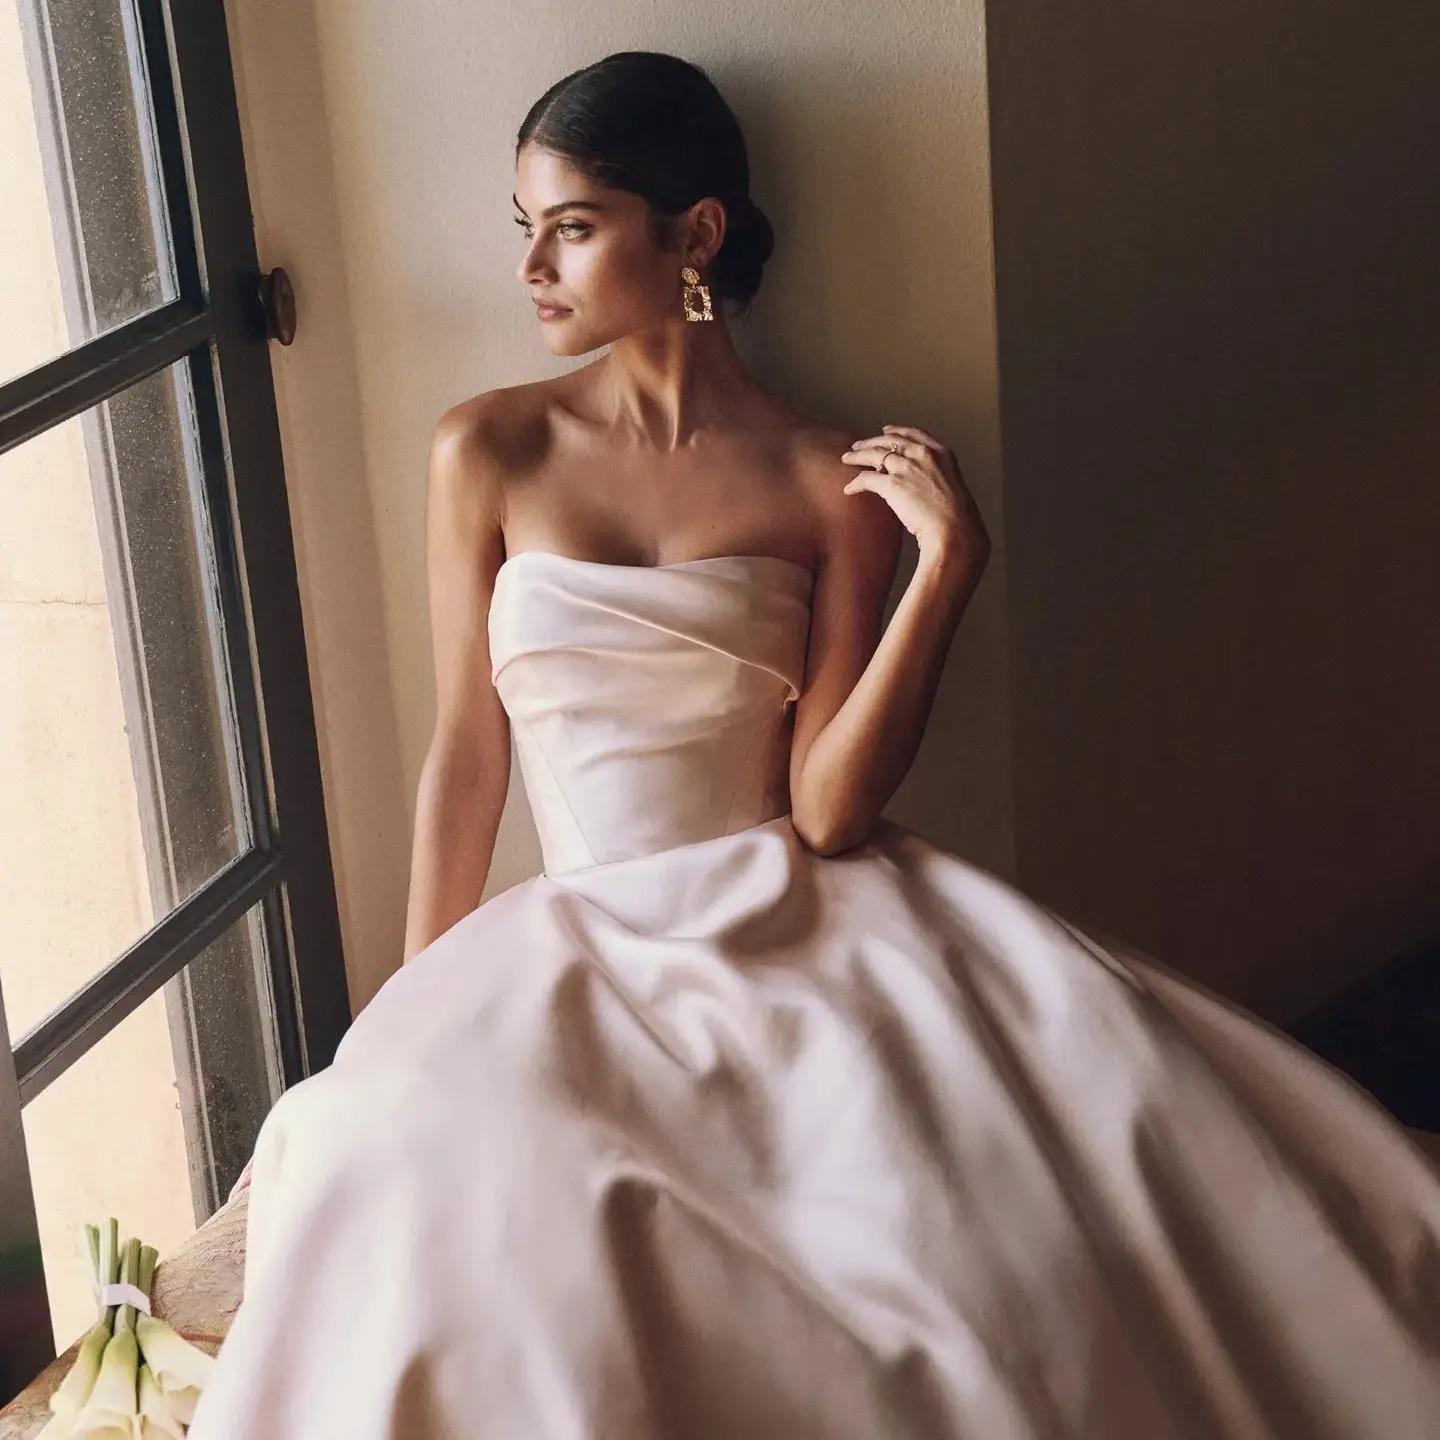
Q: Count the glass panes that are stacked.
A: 3